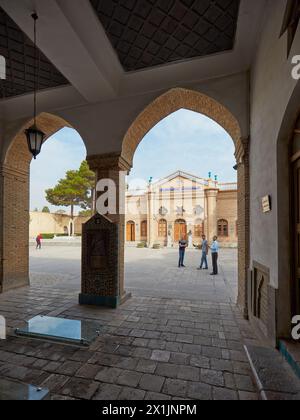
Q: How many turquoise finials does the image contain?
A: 3